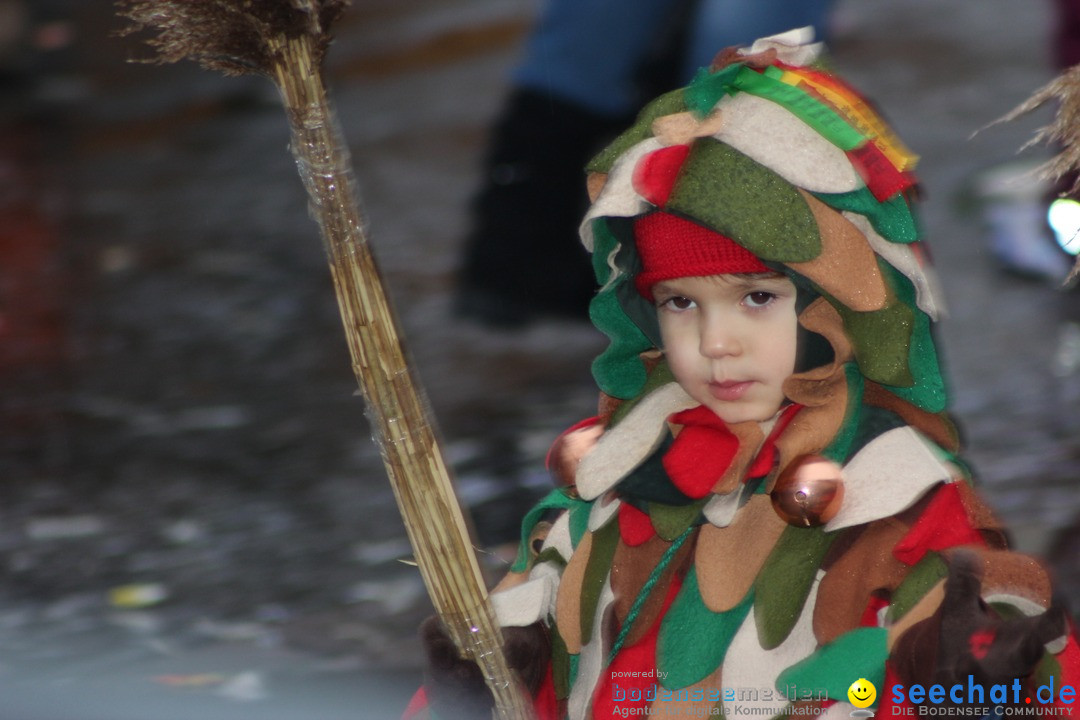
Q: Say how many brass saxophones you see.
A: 0